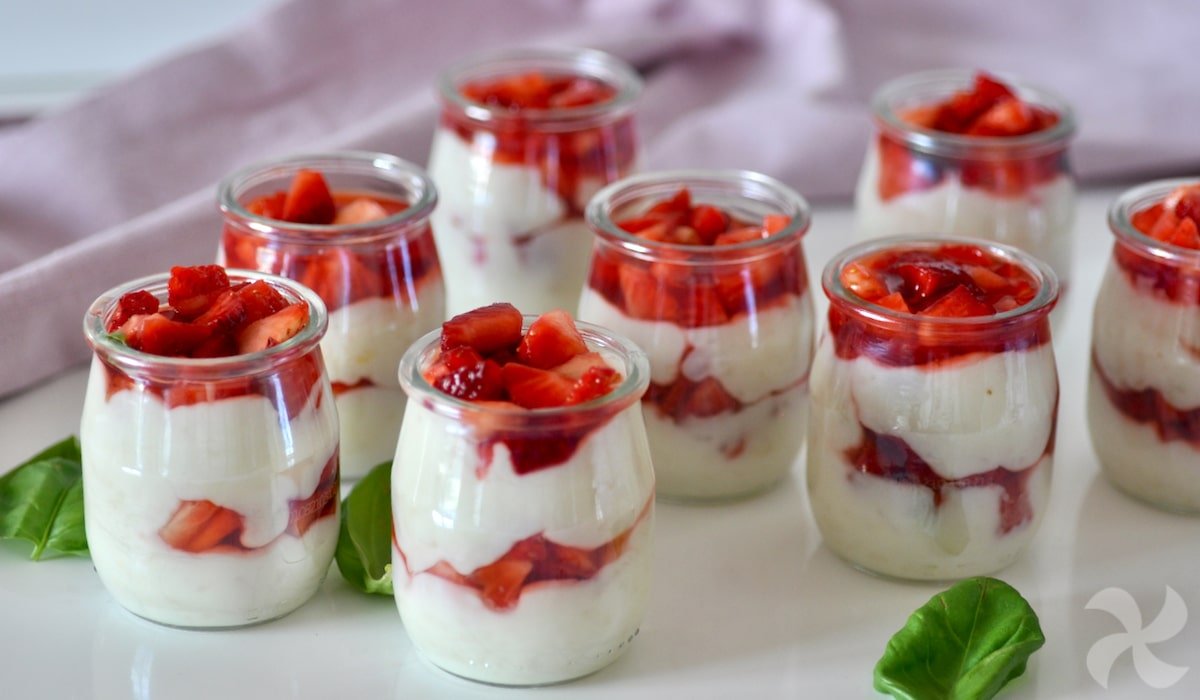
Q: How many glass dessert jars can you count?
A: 8